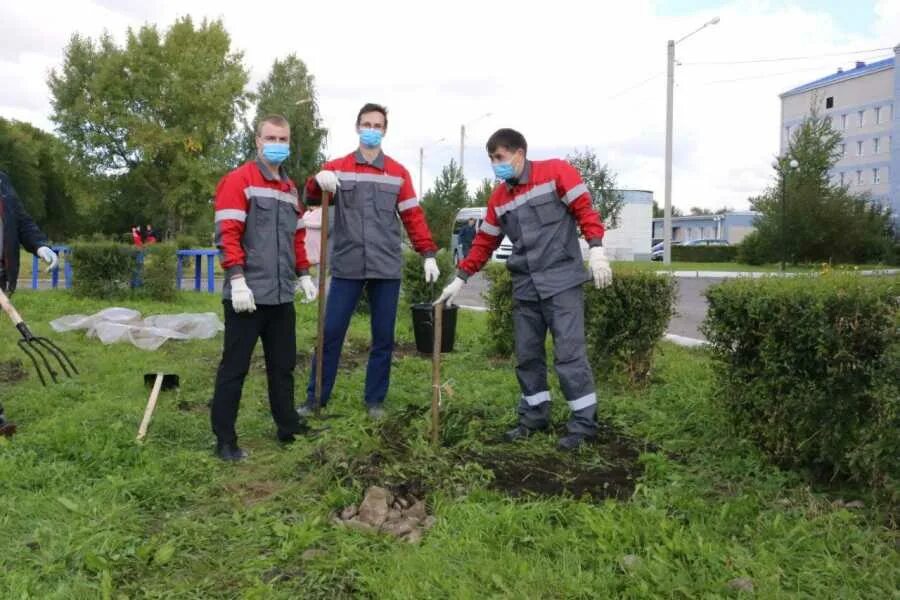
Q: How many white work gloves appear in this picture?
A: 7